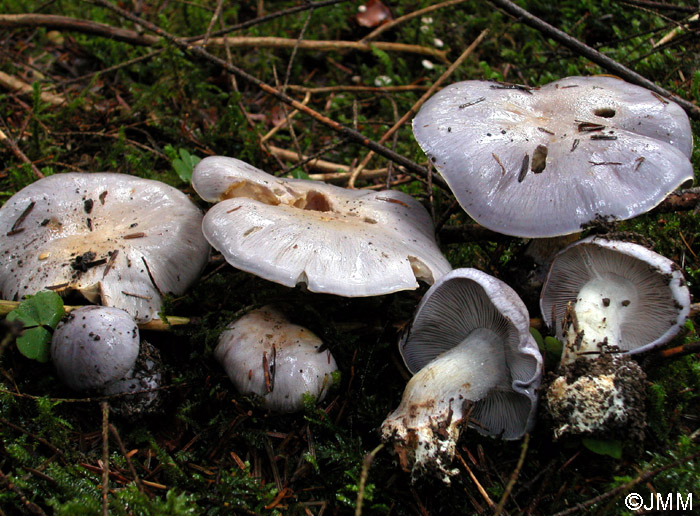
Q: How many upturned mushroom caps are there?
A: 2